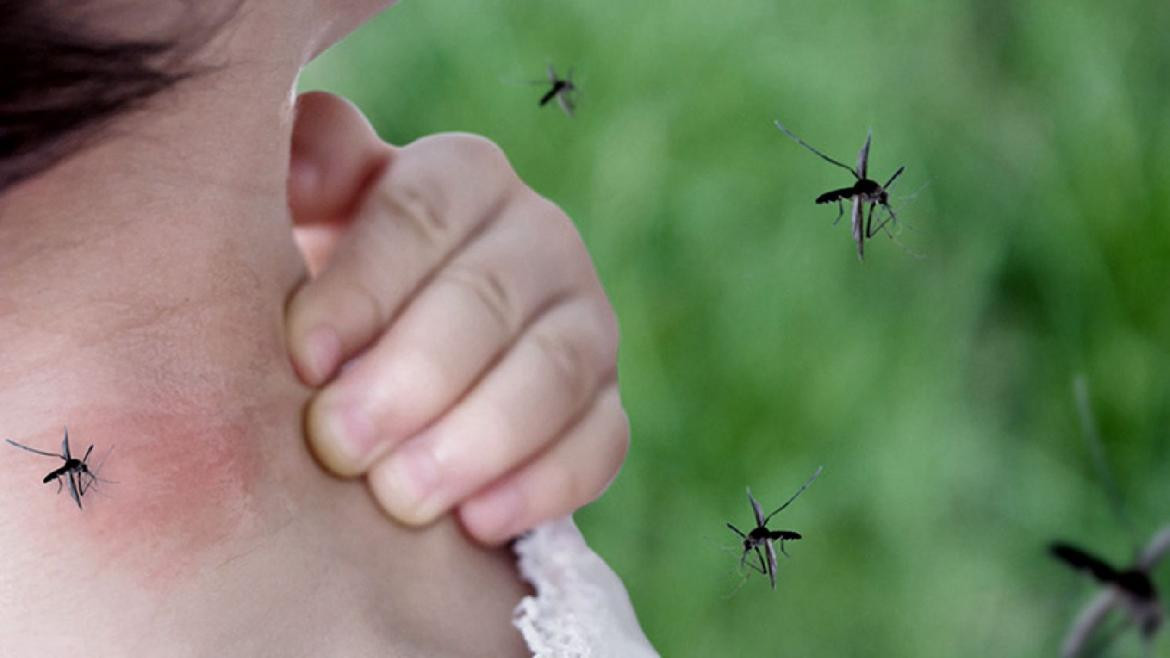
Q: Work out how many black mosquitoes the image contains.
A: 5